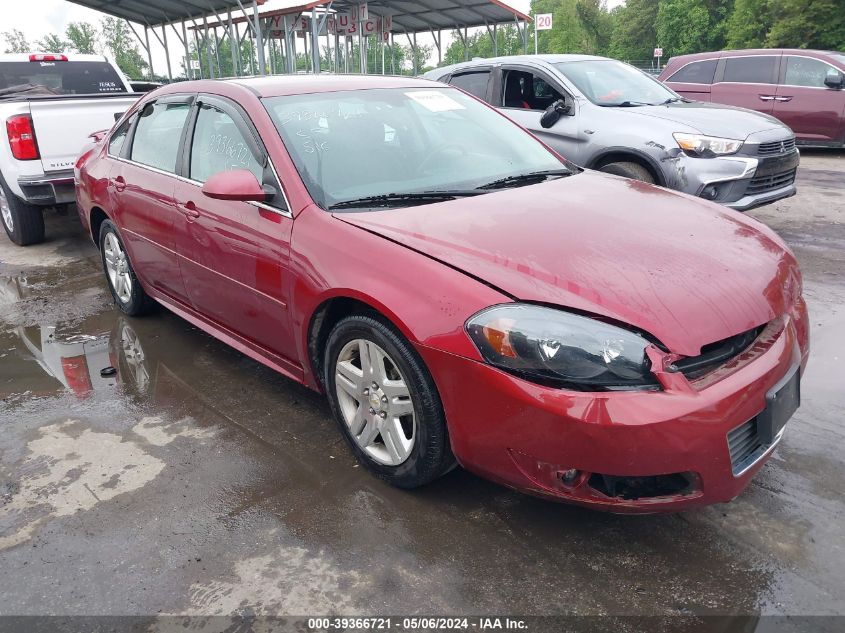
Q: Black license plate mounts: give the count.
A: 1